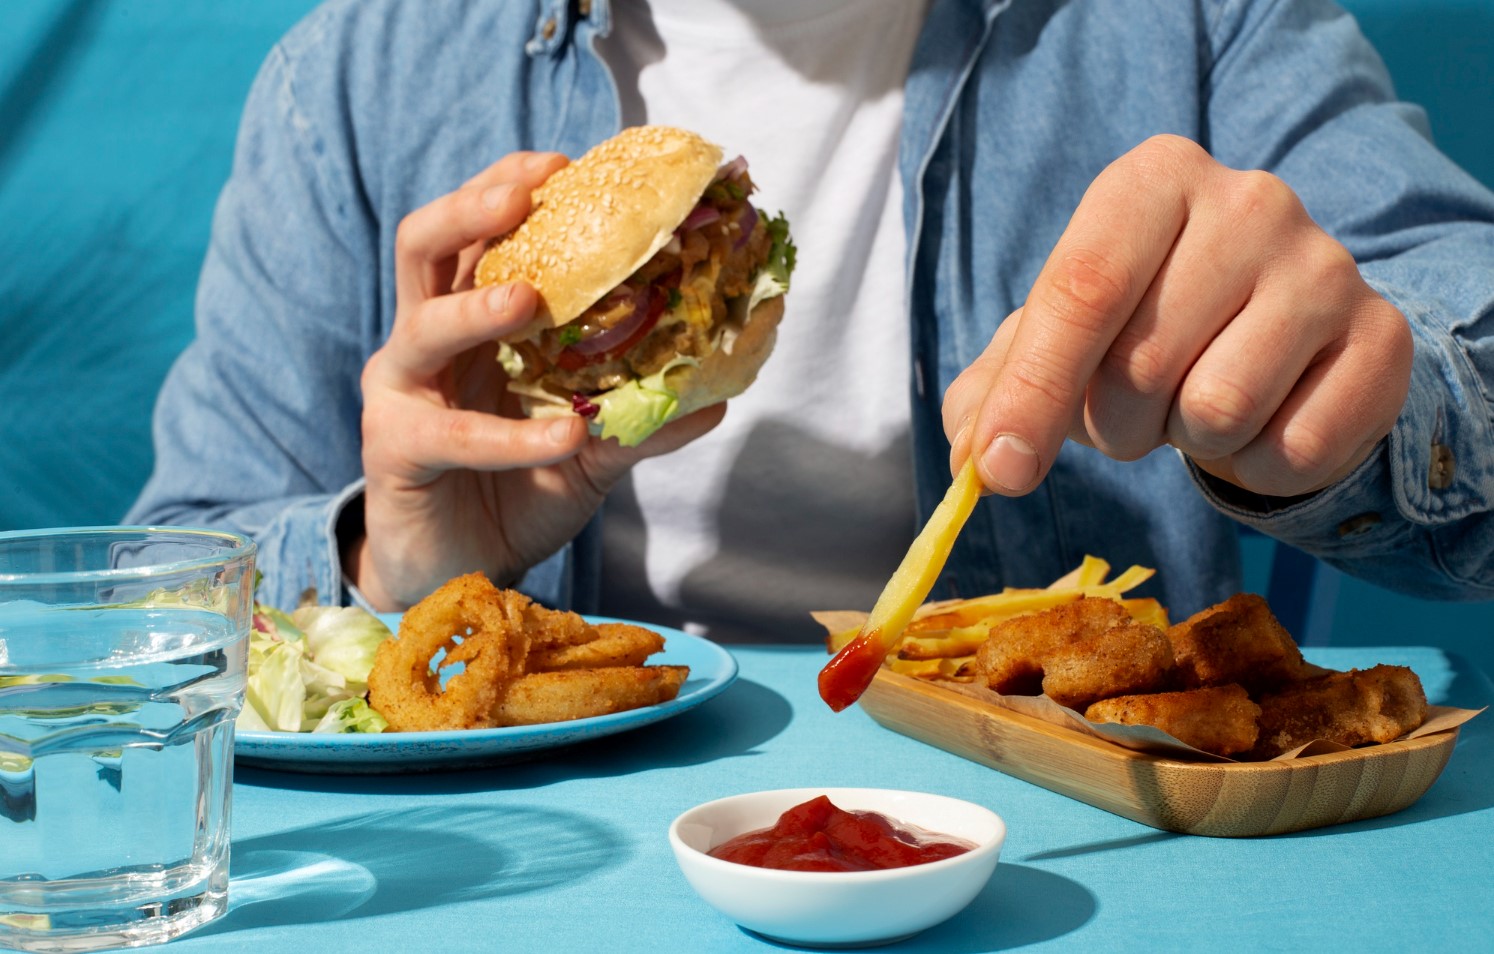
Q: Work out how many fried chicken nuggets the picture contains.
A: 5